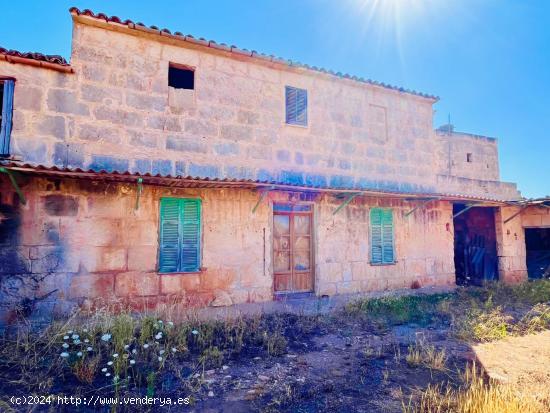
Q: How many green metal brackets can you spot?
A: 7